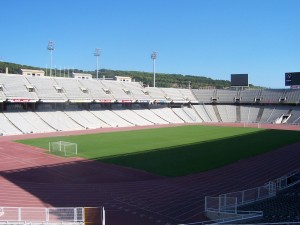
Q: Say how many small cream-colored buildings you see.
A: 3